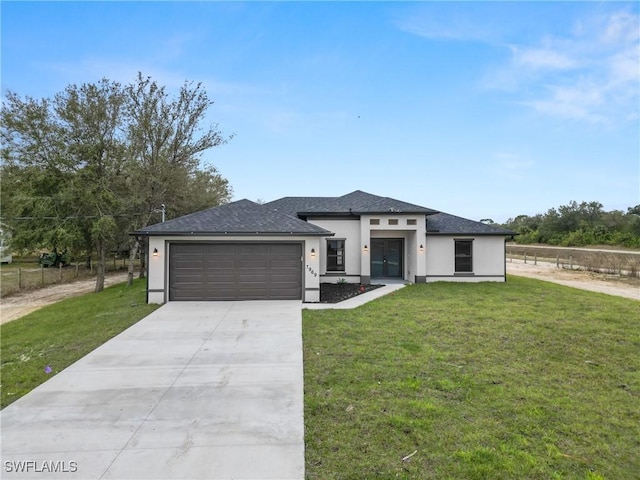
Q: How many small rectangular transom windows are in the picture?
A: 3